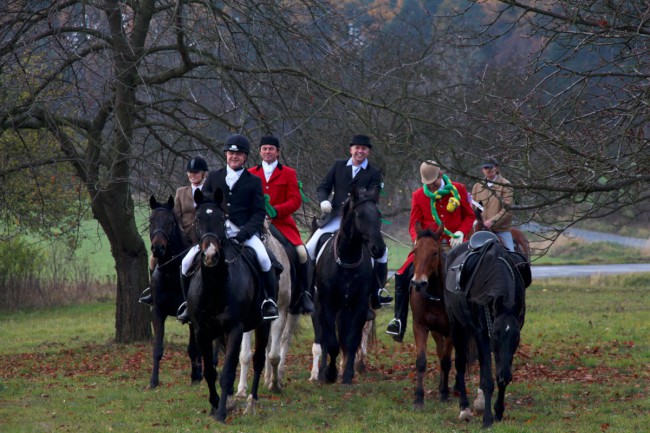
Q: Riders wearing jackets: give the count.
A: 6